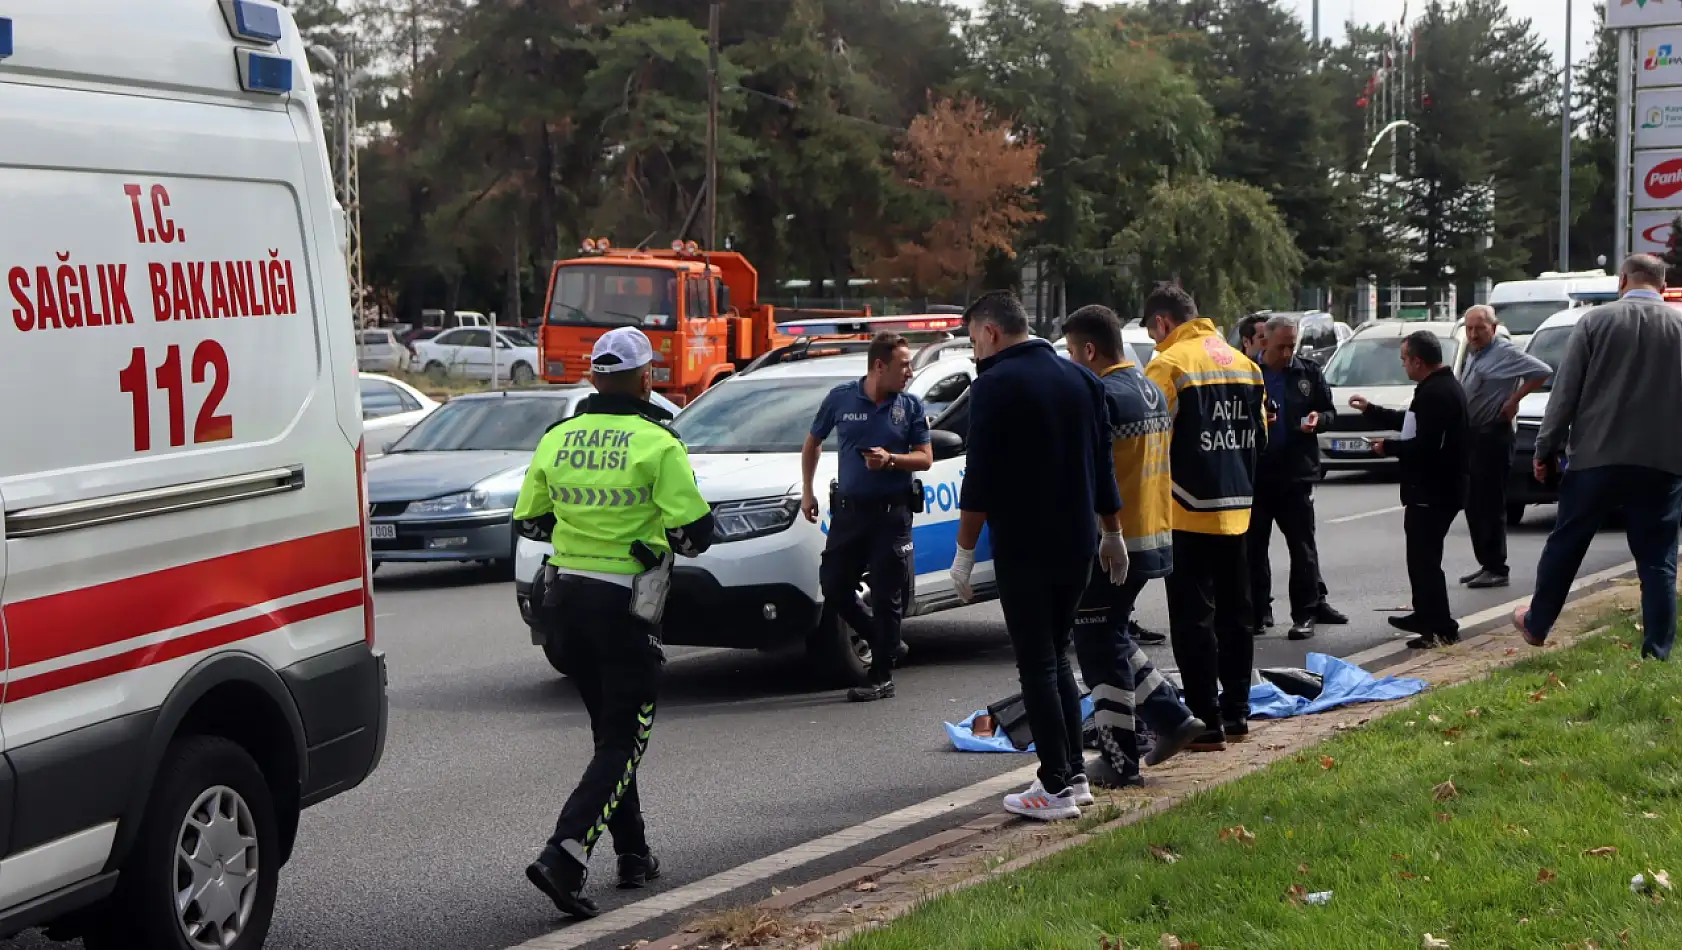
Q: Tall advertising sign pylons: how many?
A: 1